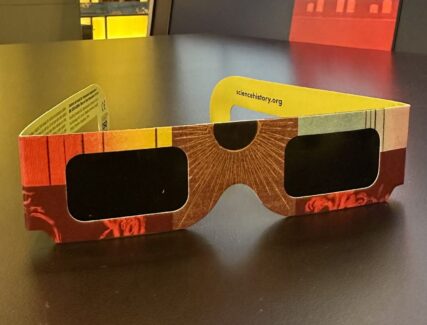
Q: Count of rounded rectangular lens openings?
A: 2